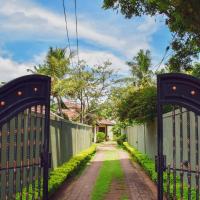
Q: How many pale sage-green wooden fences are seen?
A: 2